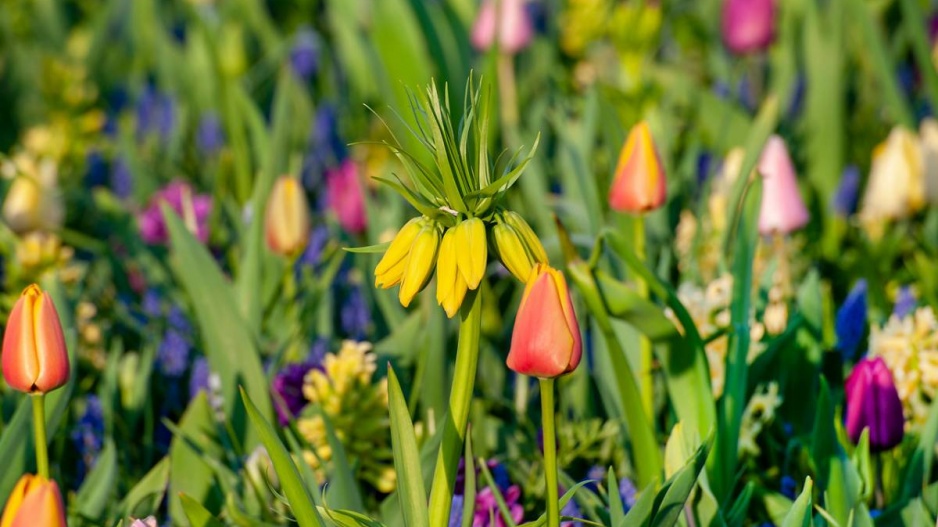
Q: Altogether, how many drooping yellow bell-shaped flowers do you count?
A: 6